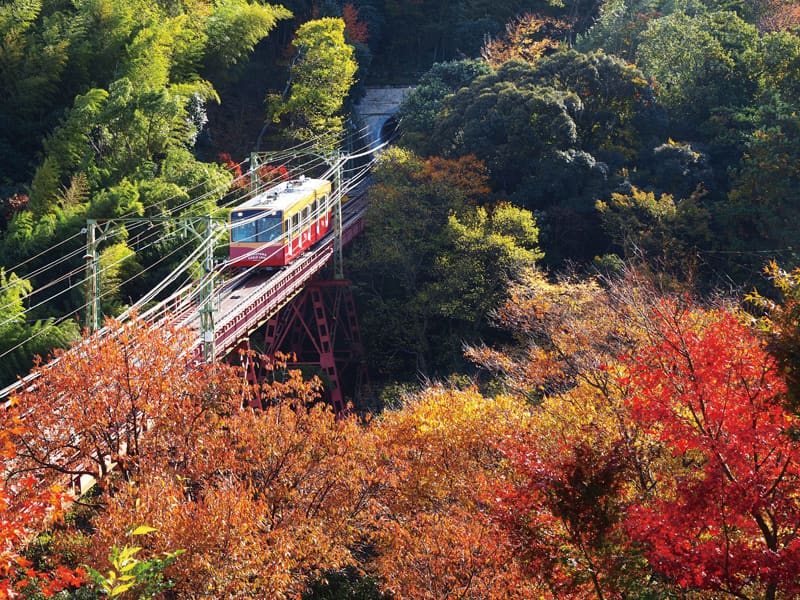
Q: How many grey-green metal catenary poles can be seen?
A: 4